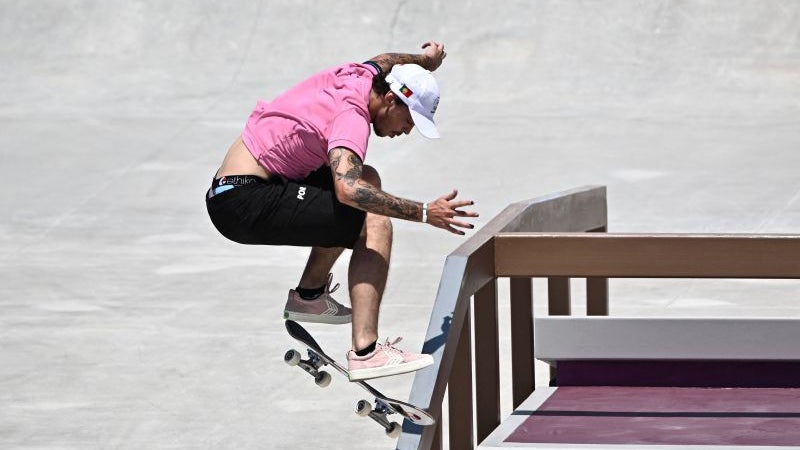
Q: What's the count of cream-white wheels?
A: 4